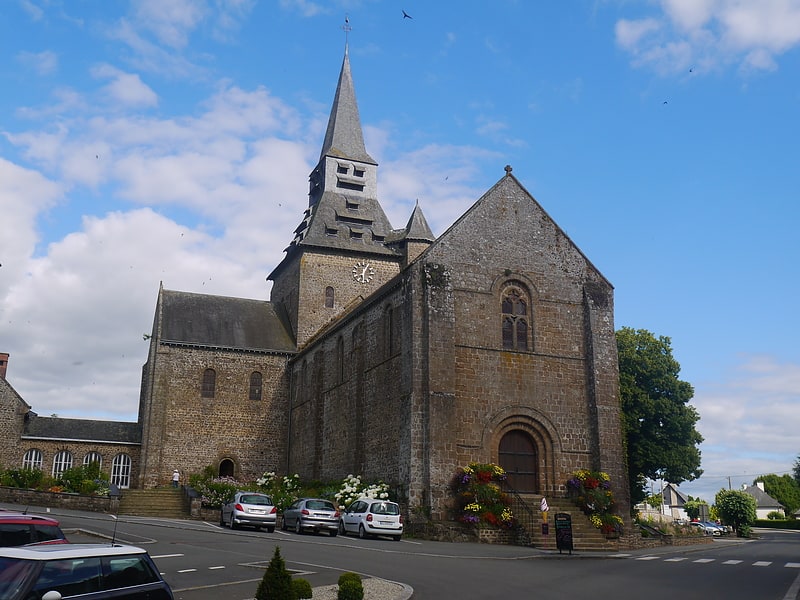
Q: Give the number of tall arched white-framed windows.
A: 4